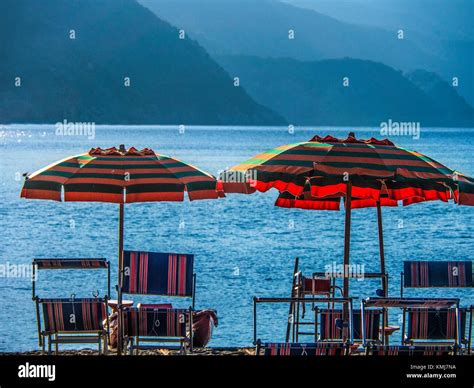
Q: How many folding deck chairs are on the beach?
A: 6